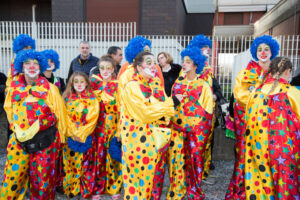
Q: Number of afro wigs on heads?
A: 7